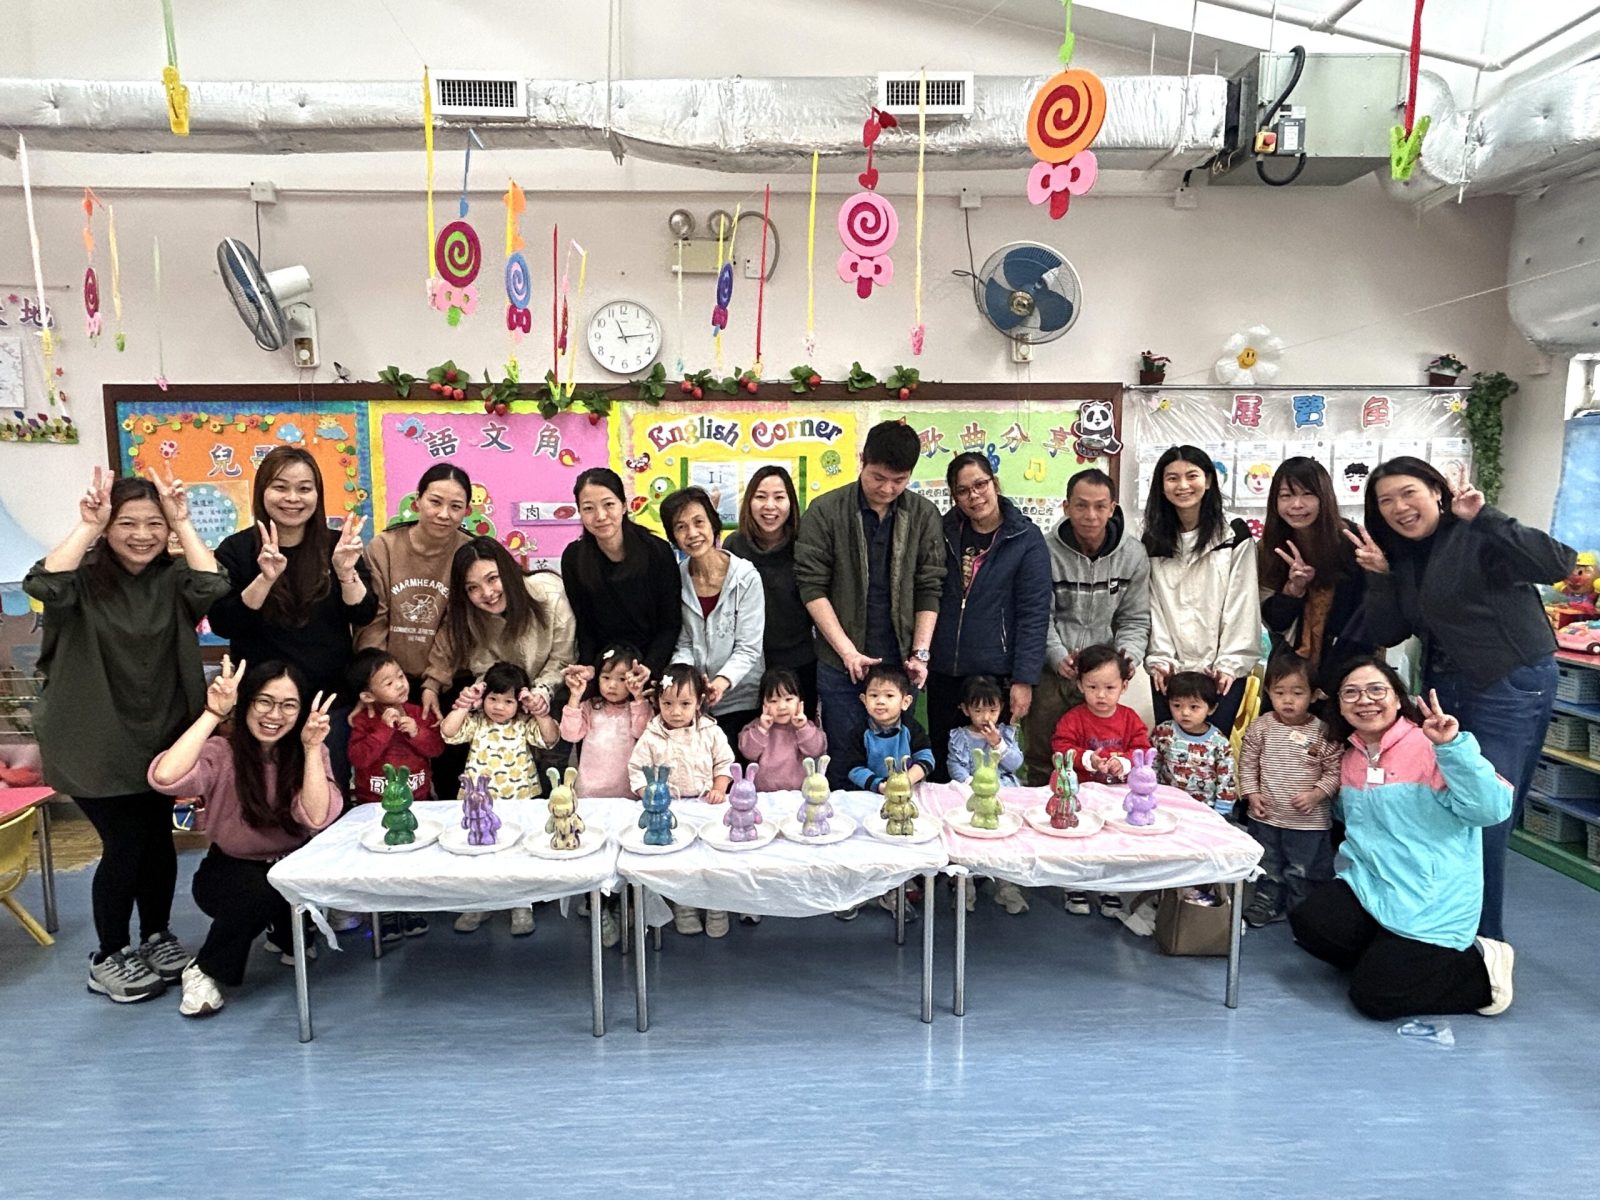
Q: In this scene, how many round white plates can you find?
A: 10